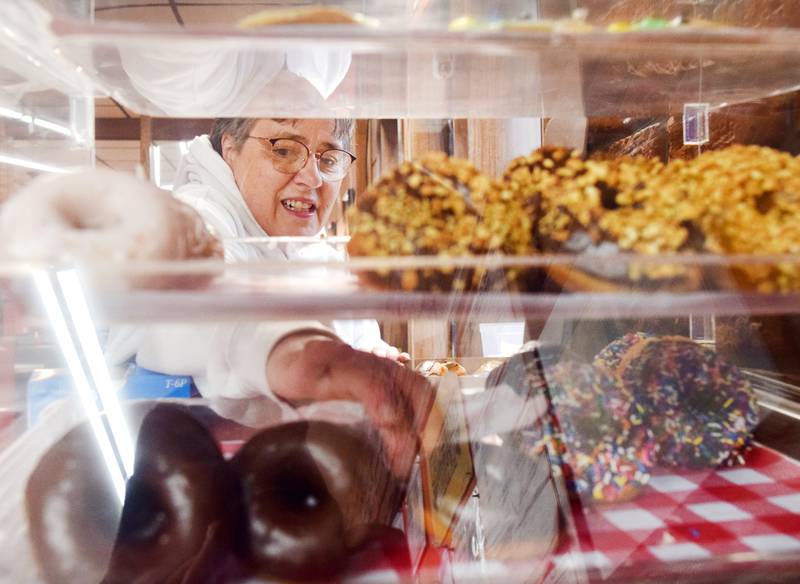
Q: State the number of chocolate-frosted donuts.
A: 3